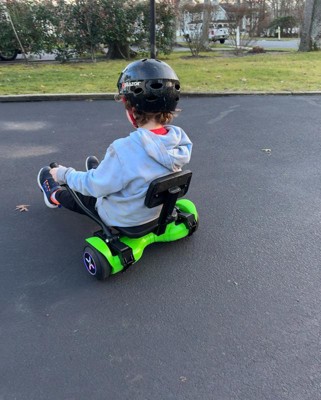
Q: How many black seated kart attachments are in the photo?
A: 1